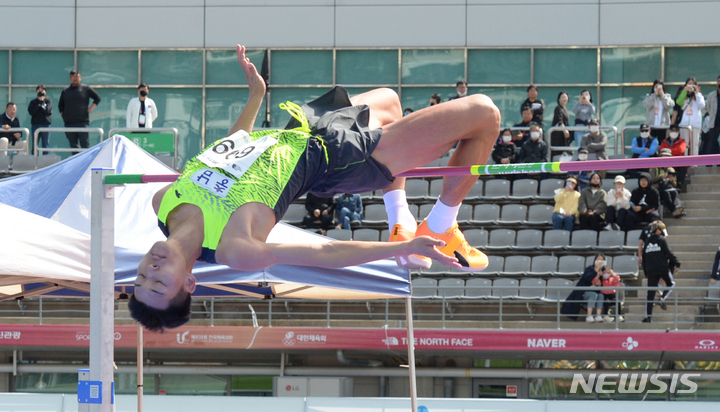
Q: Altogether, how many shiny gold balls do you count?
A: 0